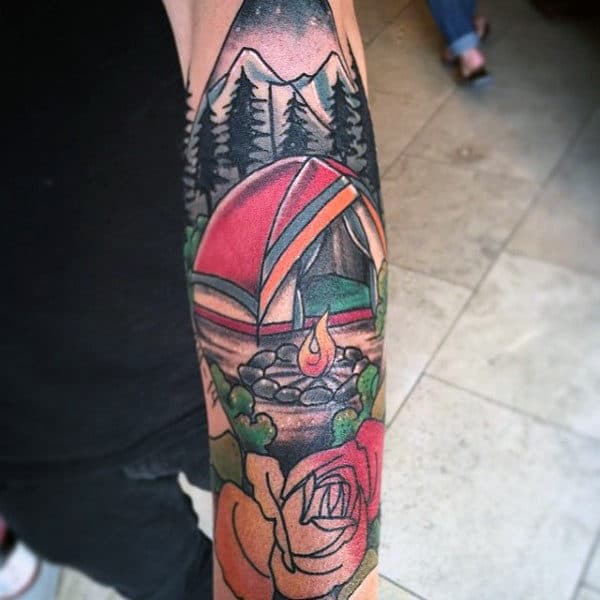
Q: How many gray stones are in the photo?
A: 10